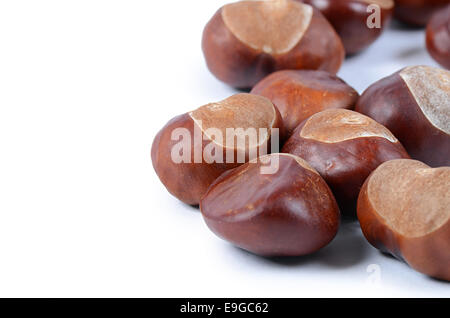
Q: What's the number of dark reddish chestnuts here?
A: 10